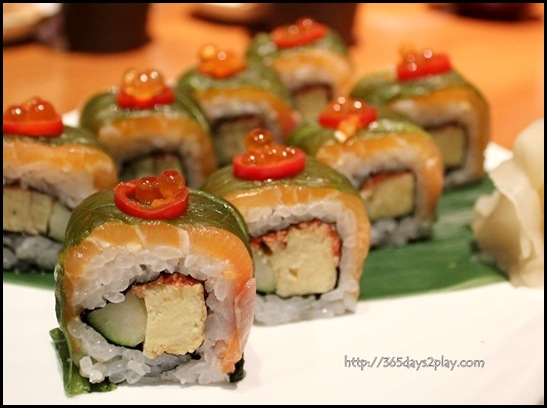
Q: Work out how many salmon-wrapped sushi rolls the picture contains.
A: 8